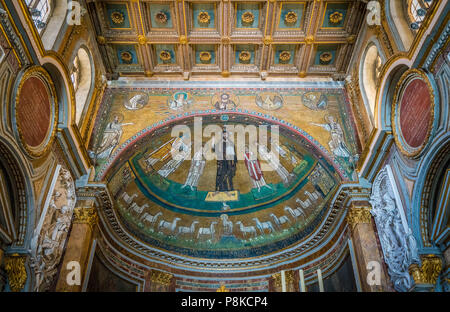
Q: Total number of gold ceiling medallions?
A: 12